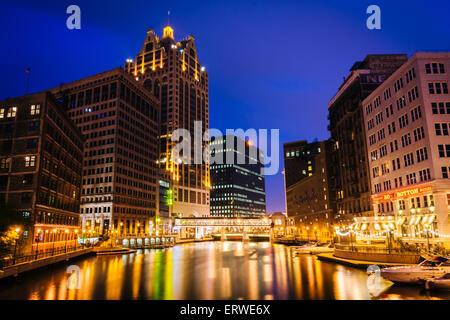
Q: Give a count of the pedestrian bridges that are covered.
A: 1